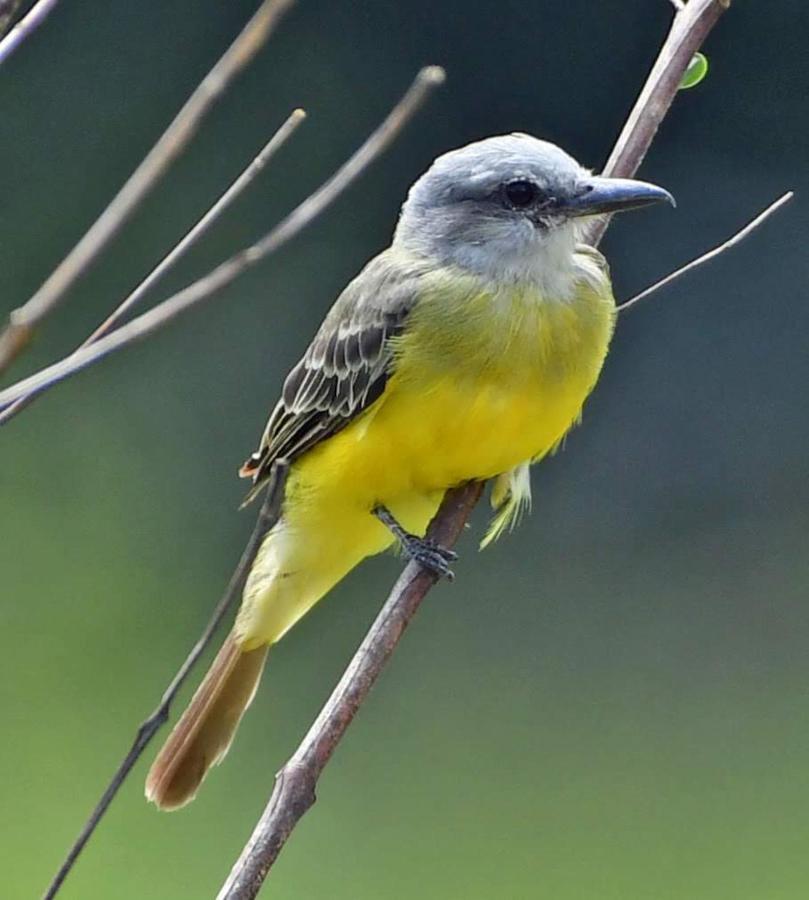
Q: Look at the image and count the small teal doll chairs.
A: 0